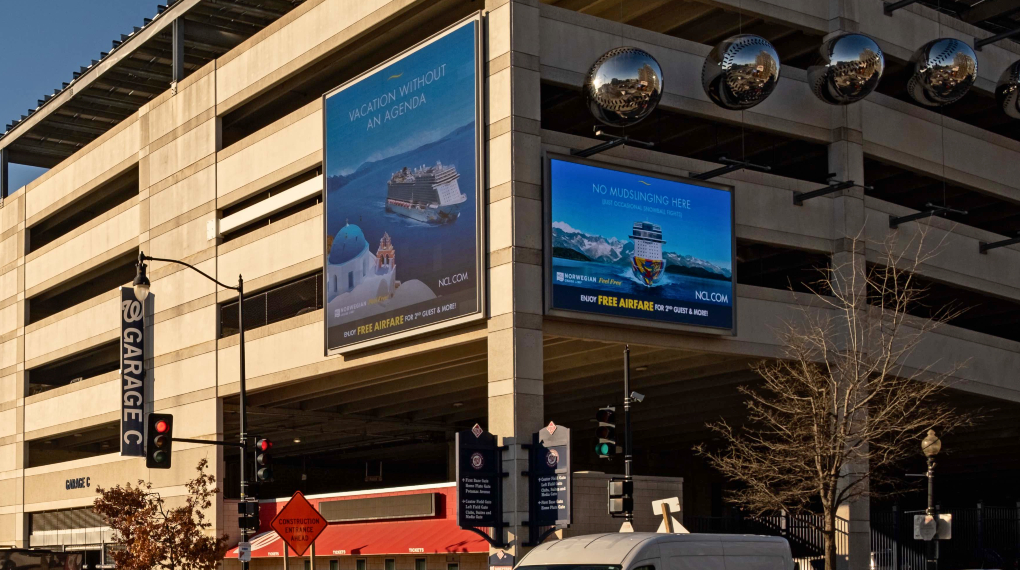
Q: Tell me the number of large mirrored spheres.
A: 5